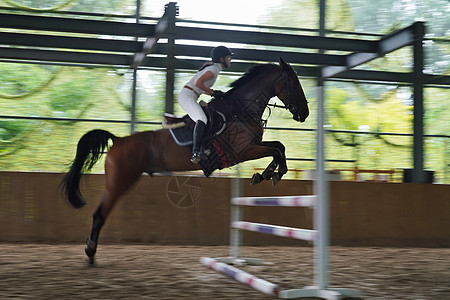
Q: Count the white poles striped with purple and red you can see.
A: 3